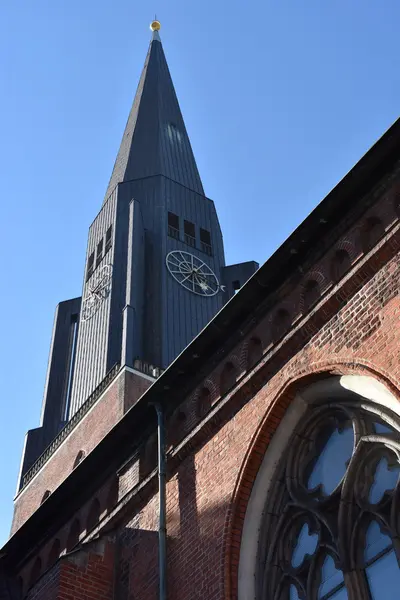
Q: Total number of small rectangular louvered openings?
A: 6